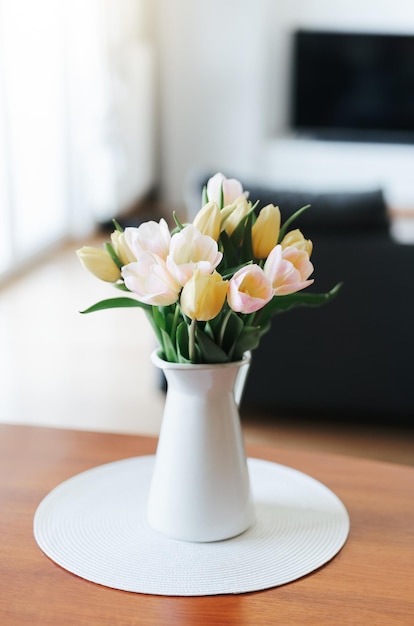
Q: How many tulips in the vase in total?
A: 13